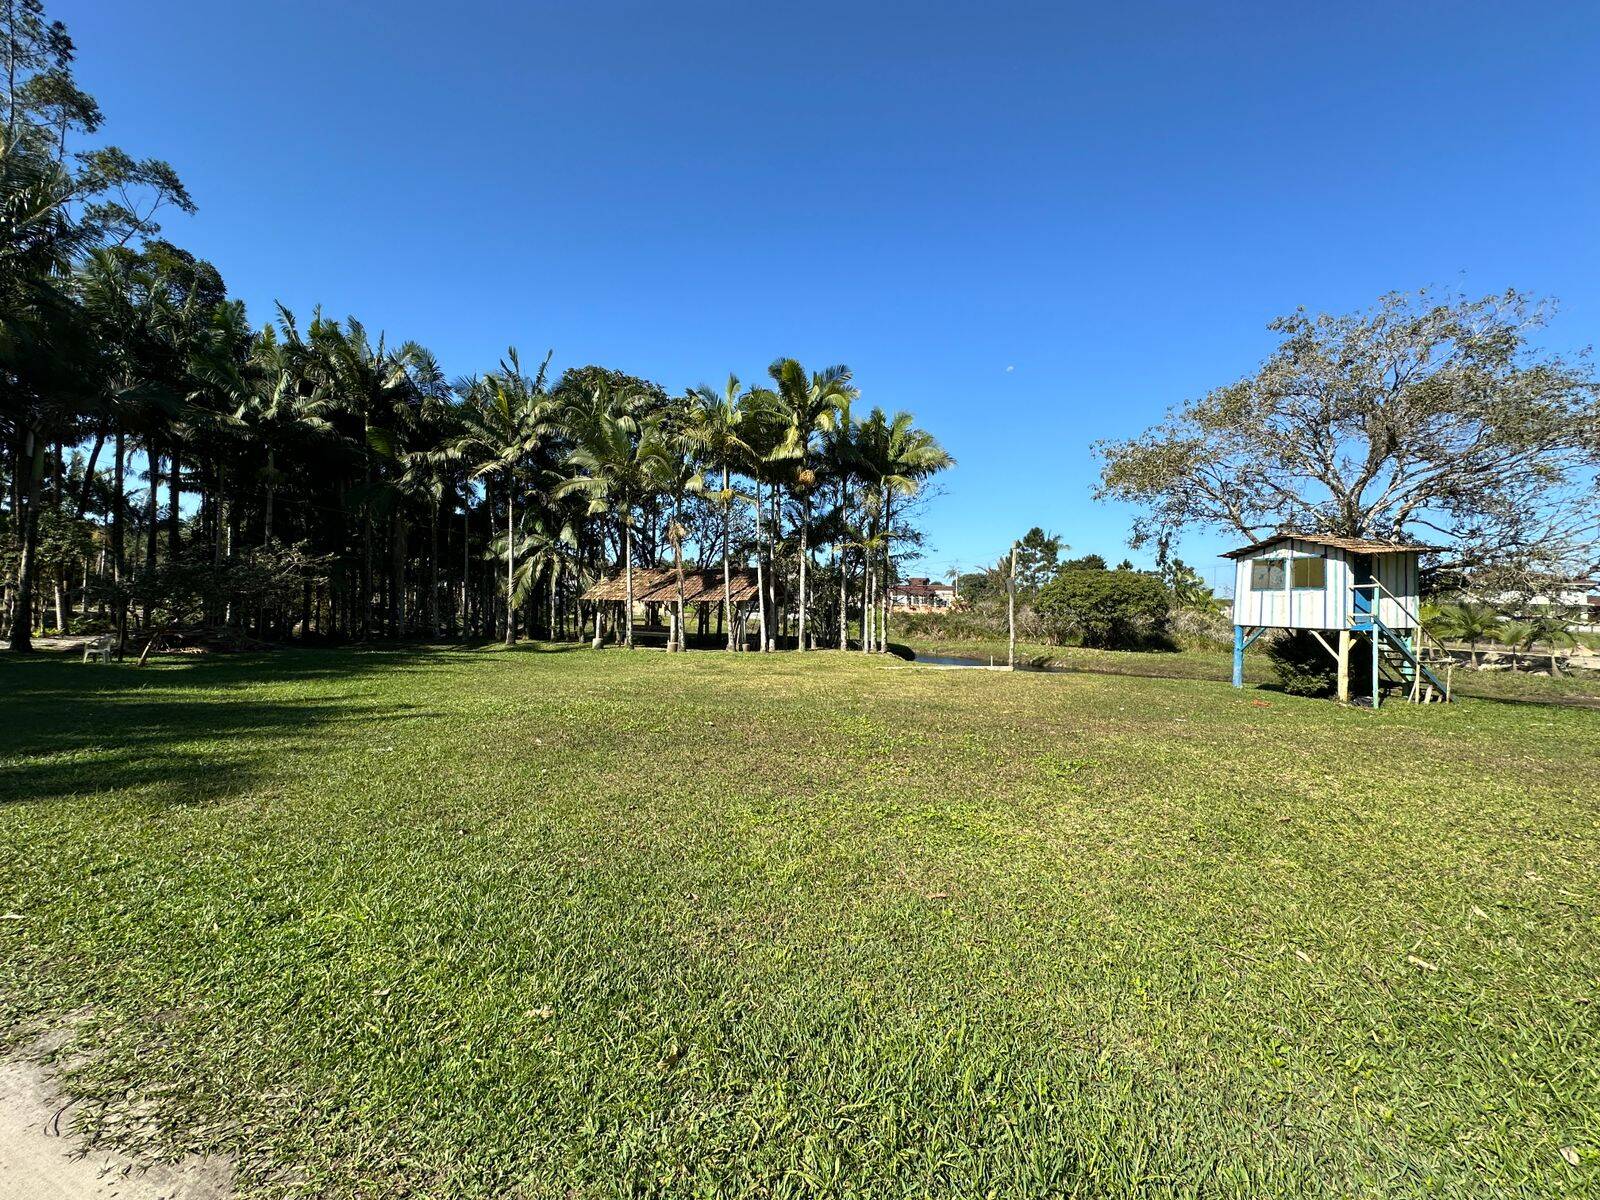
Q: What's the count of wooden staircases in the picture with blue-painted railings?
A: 1